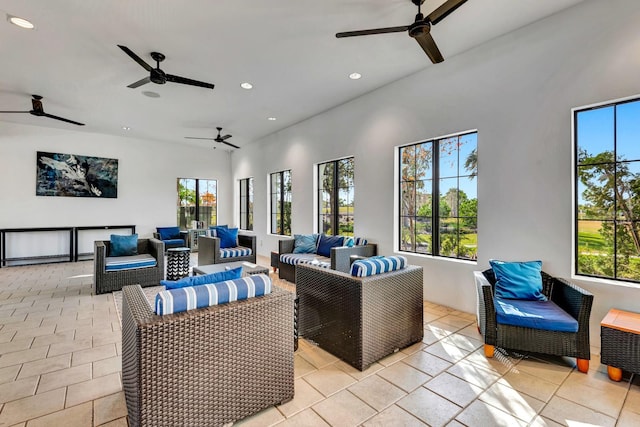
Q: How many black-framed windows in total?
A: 6